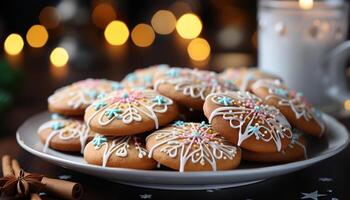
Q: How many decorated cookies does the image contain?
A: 11